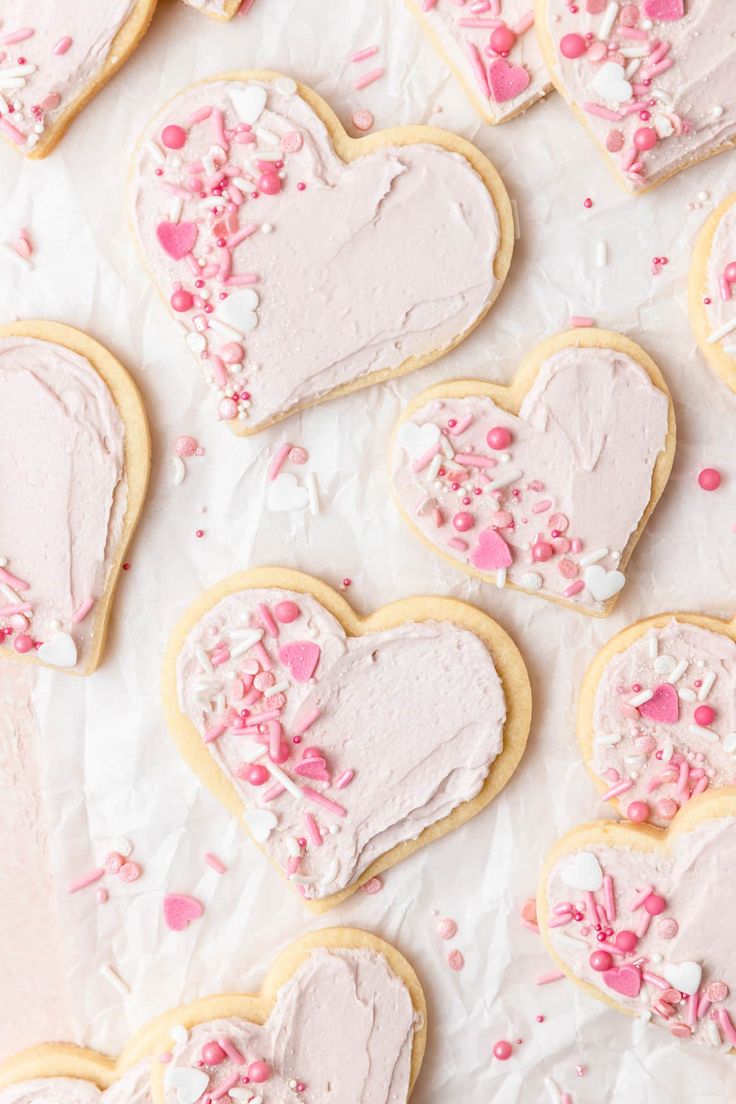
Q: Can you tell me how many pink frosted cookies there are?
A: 13